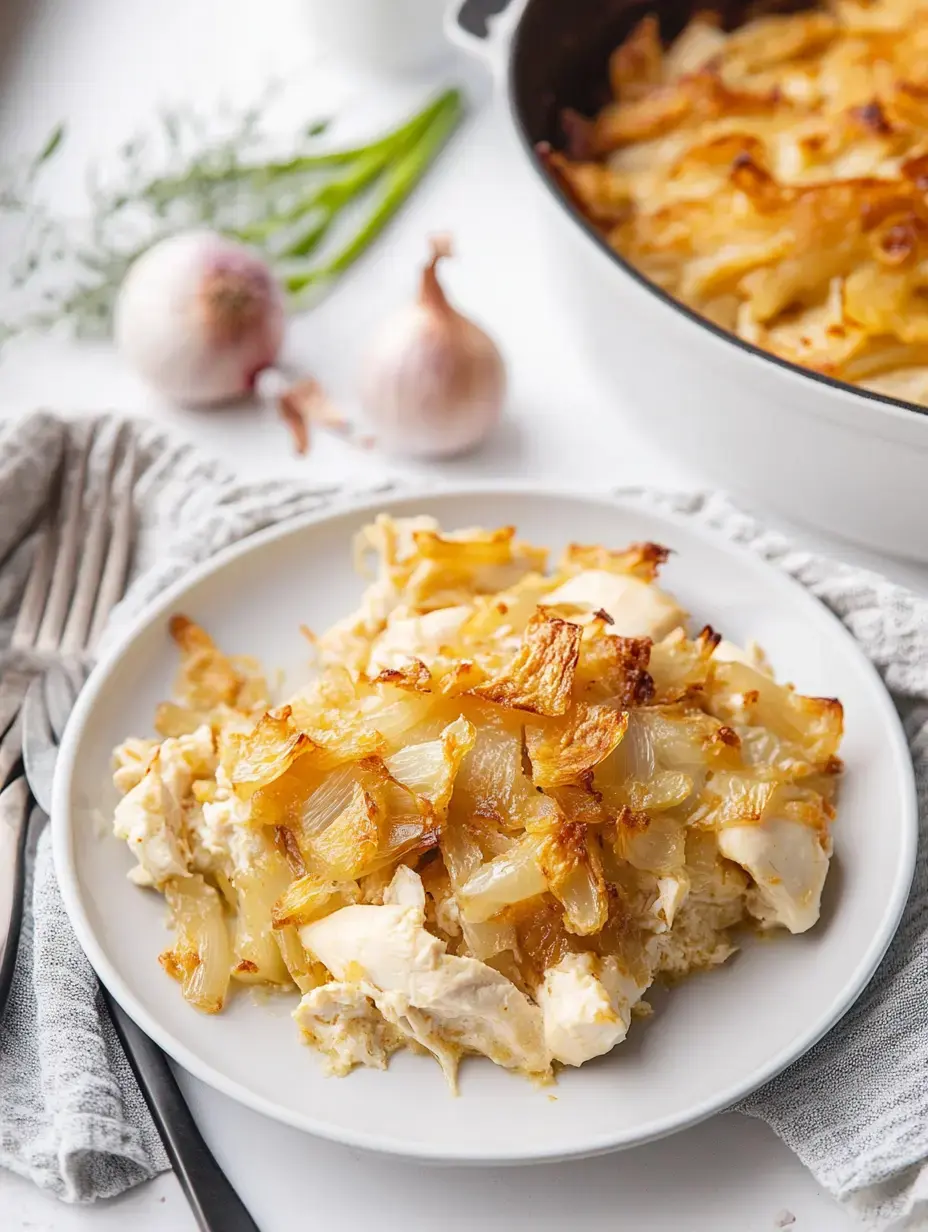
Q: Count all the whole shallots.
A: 2